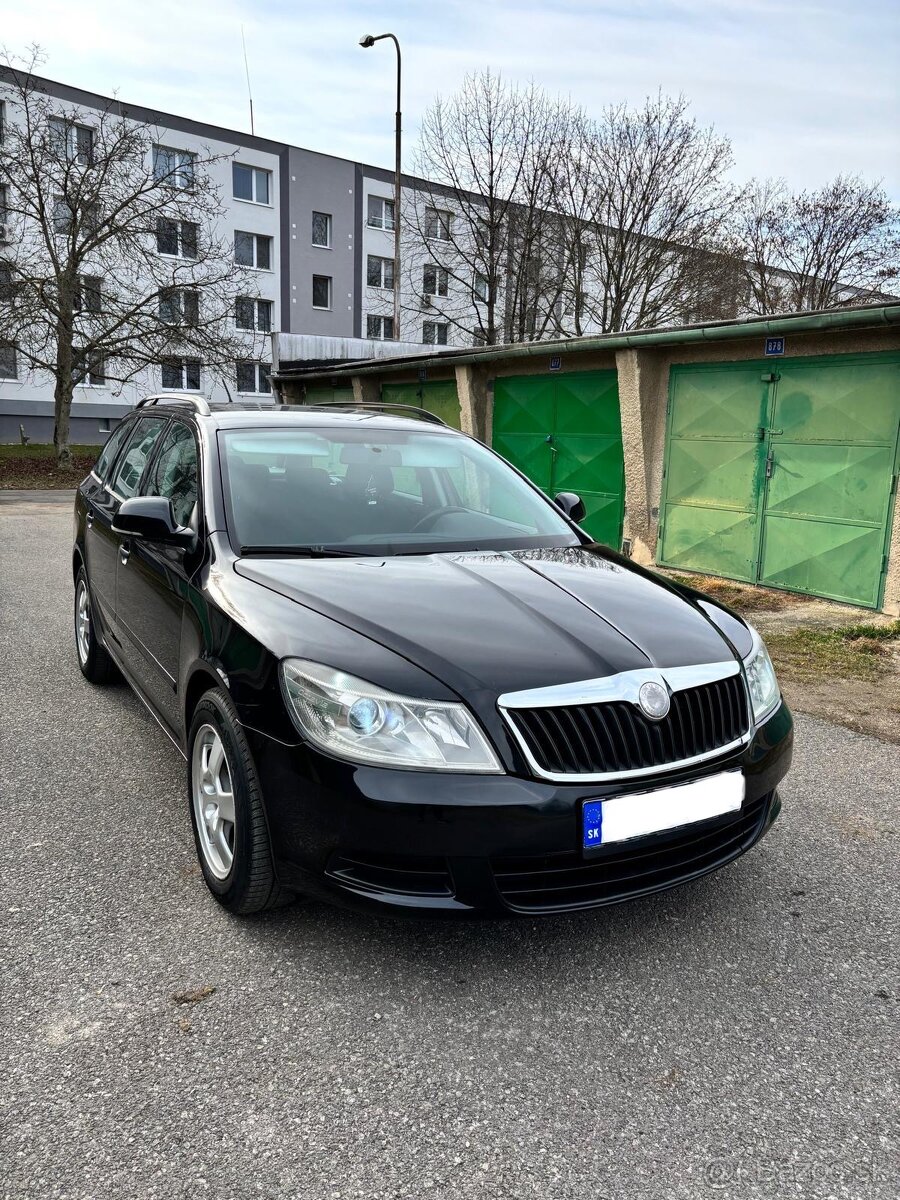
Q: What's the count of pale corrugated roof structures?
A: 1